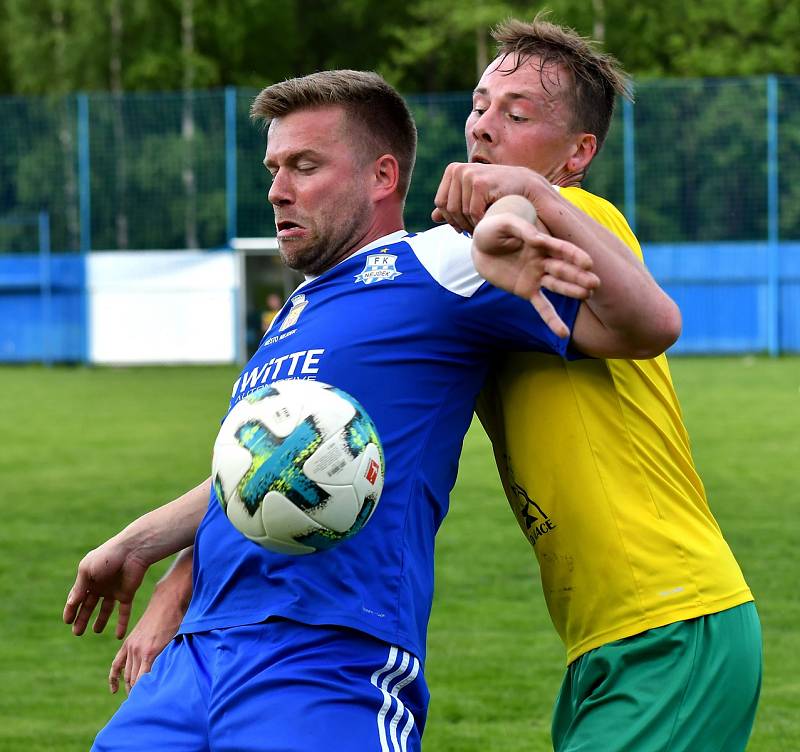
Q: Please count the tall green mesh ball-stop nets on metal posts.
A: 1